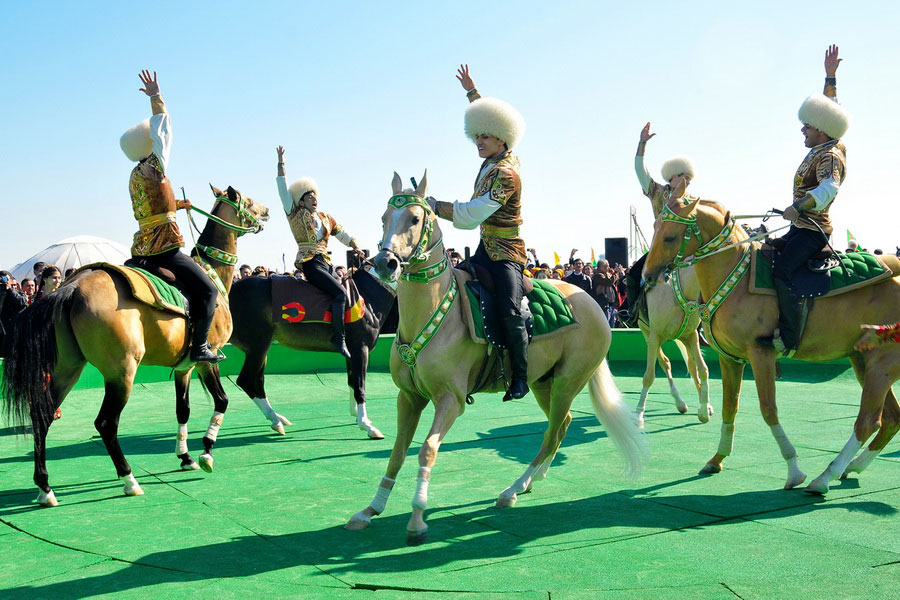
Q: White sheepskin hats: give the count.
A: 5